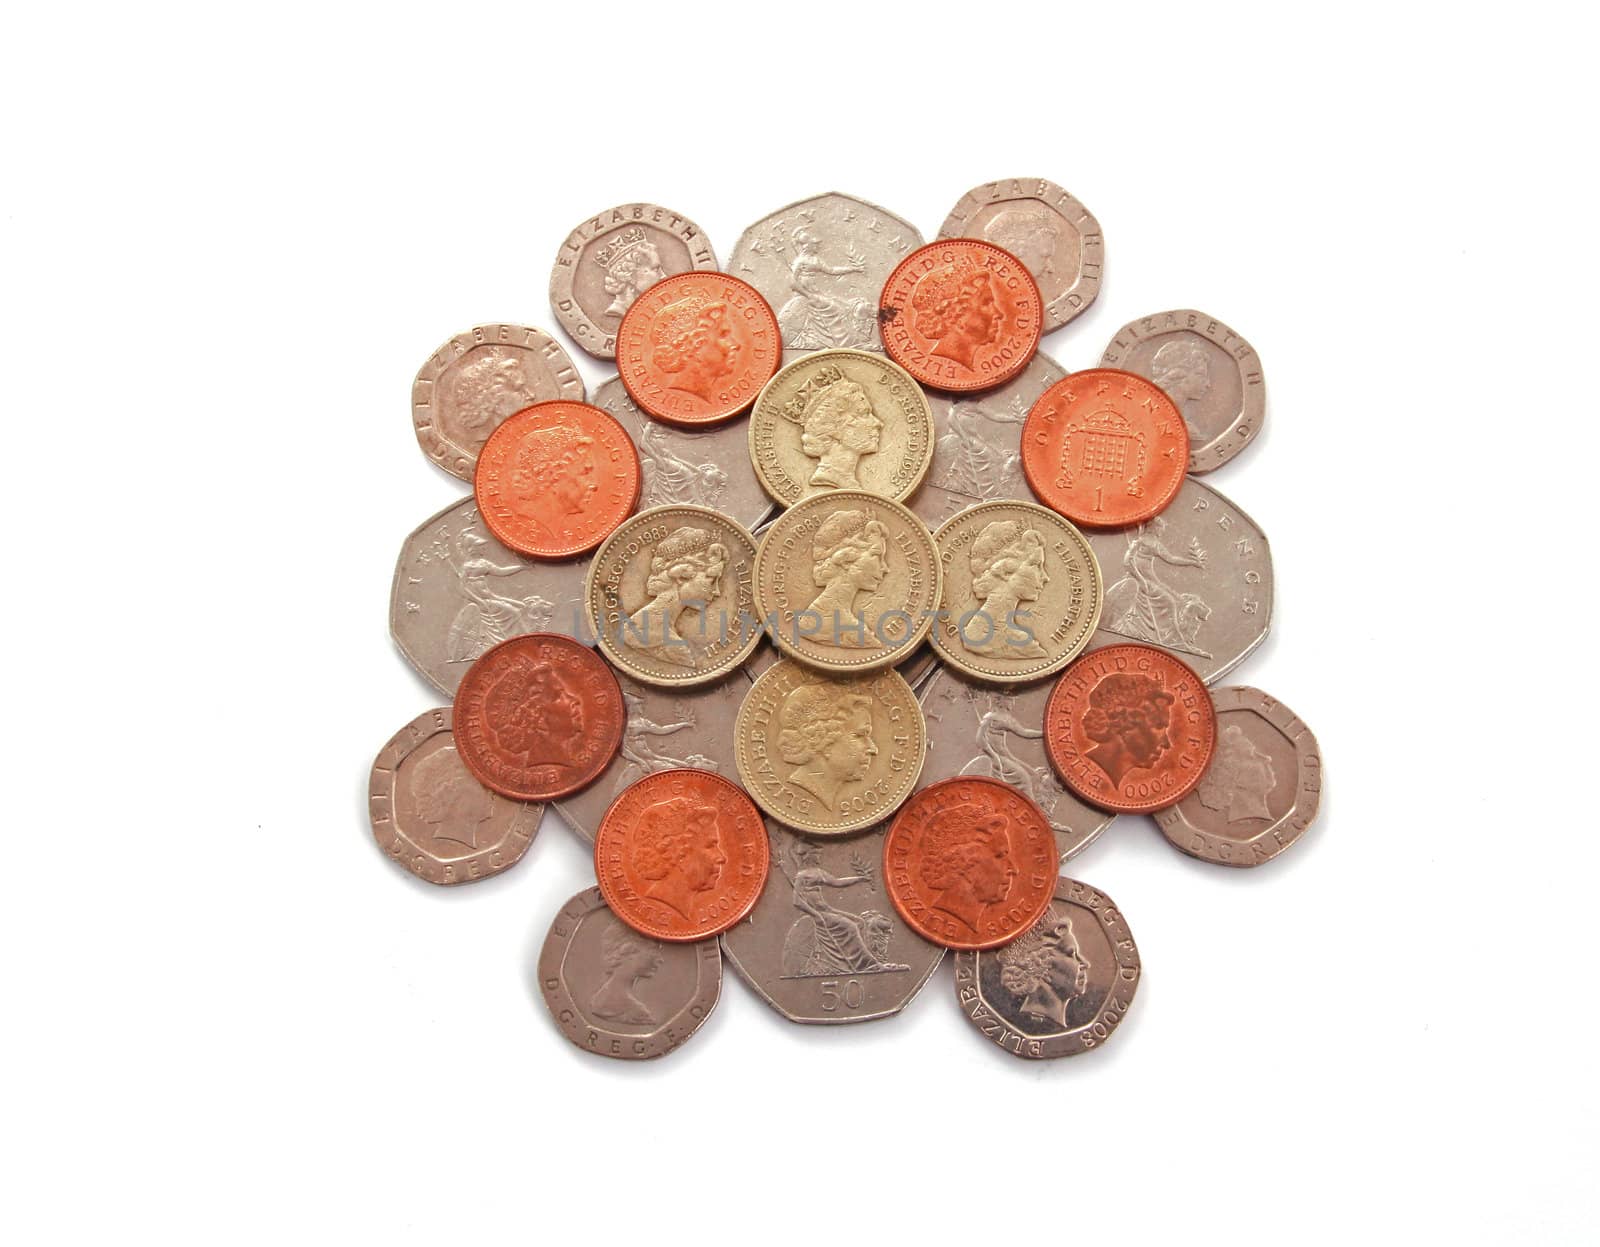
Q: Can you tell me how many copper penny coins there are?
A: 8